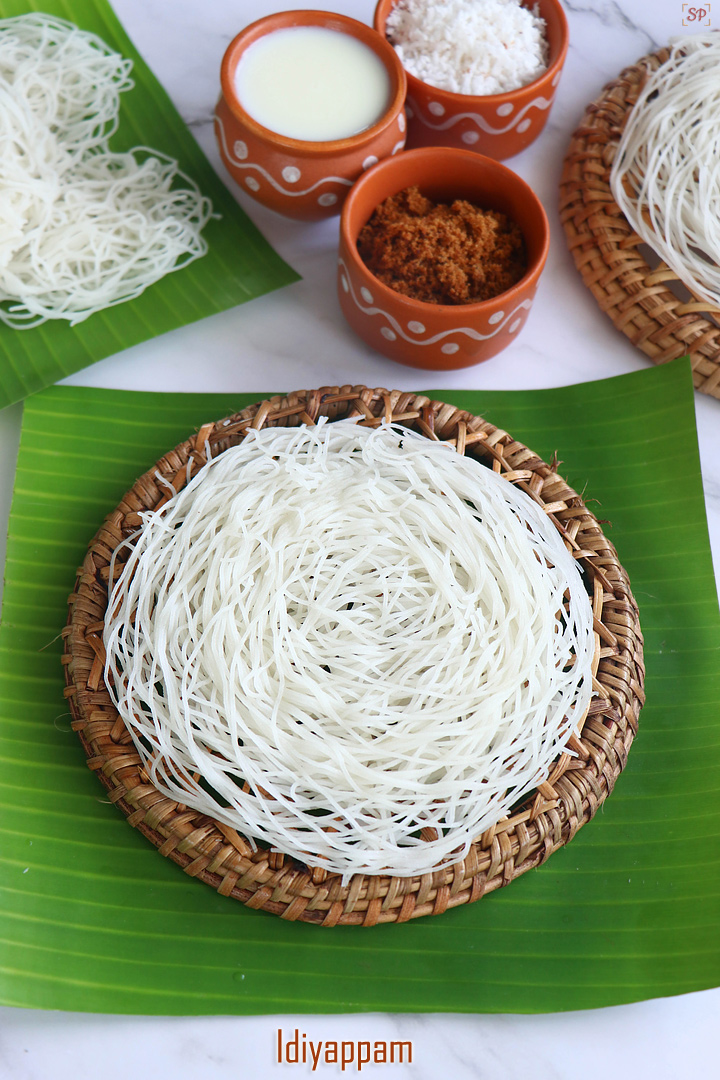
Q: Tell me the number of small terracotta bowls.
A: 3